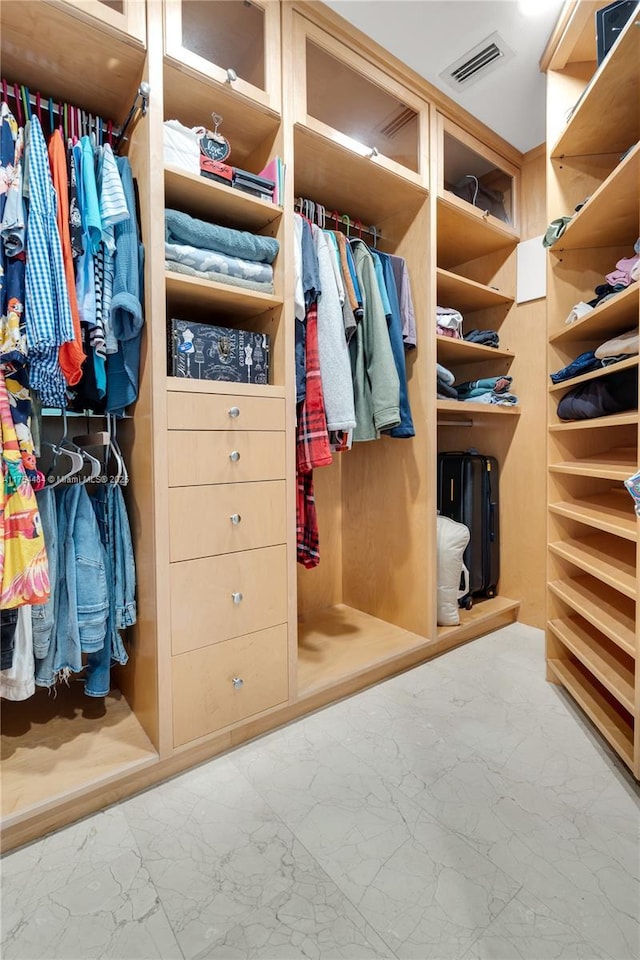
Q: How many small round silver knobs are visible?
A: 8